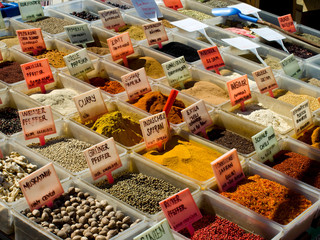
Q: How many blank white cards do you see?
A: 4